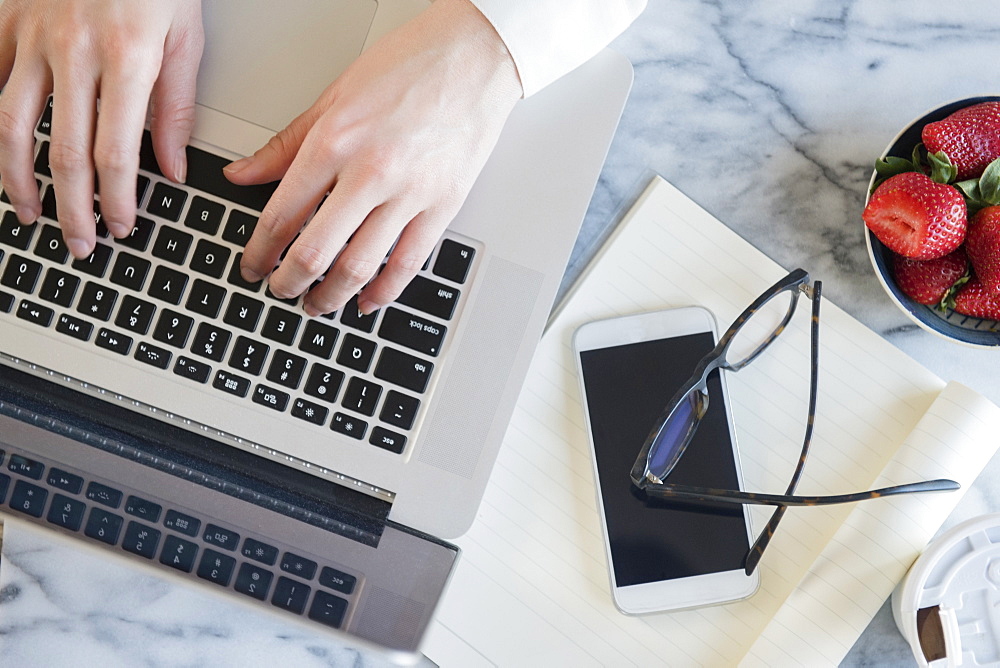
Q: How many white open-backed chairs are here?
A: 0